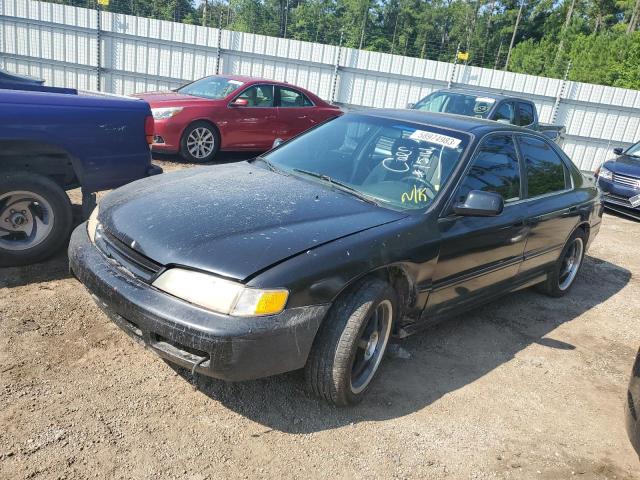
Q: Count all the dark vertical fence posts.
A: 5